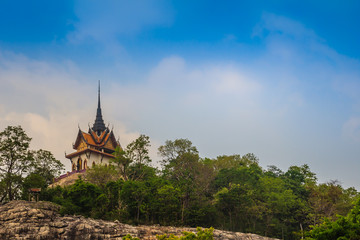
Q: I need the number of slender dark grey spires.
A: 1